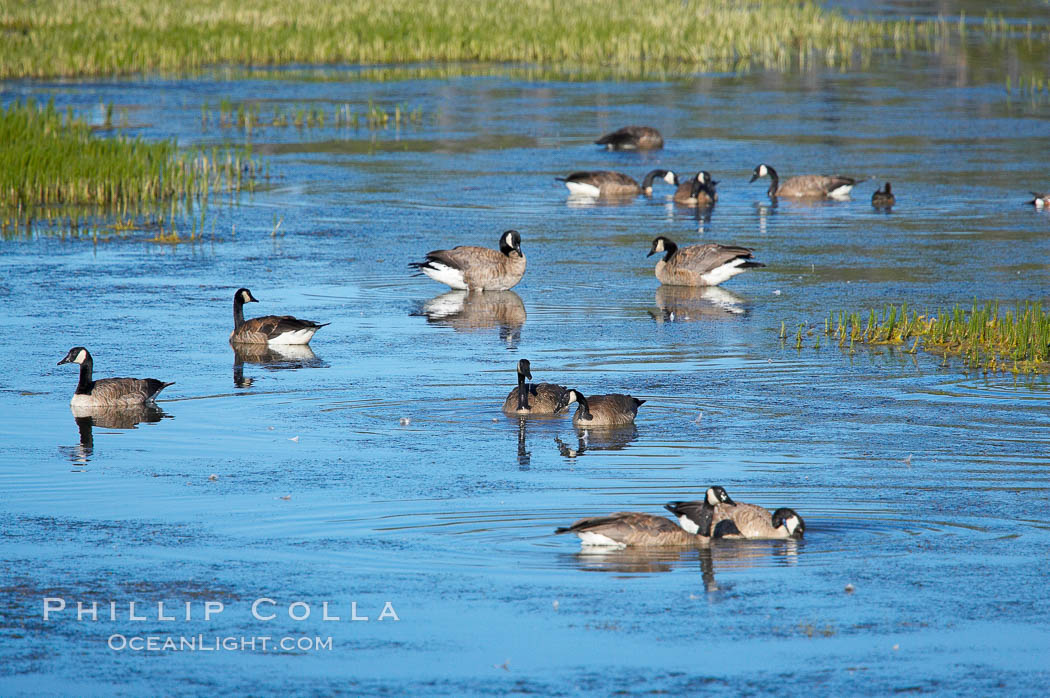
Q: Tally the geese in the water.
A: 12